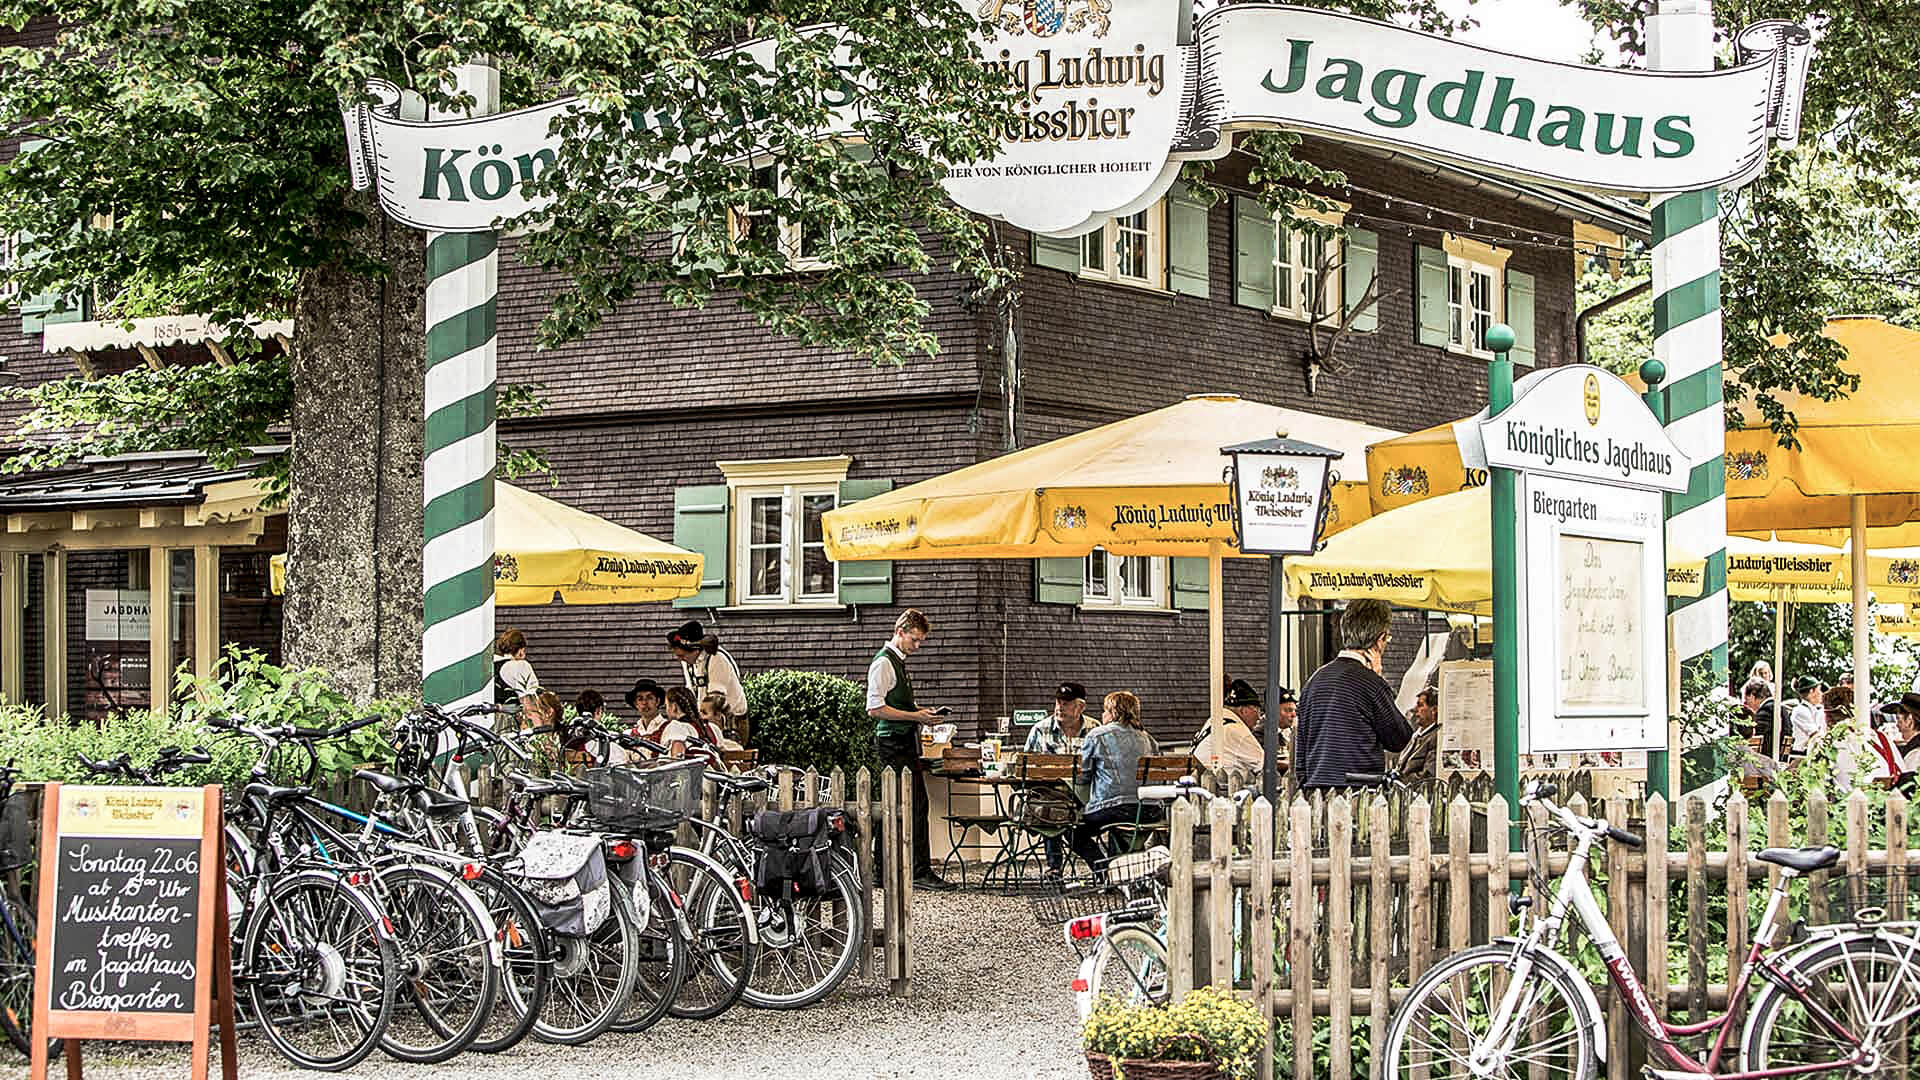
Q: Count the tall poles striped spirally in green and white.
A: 2